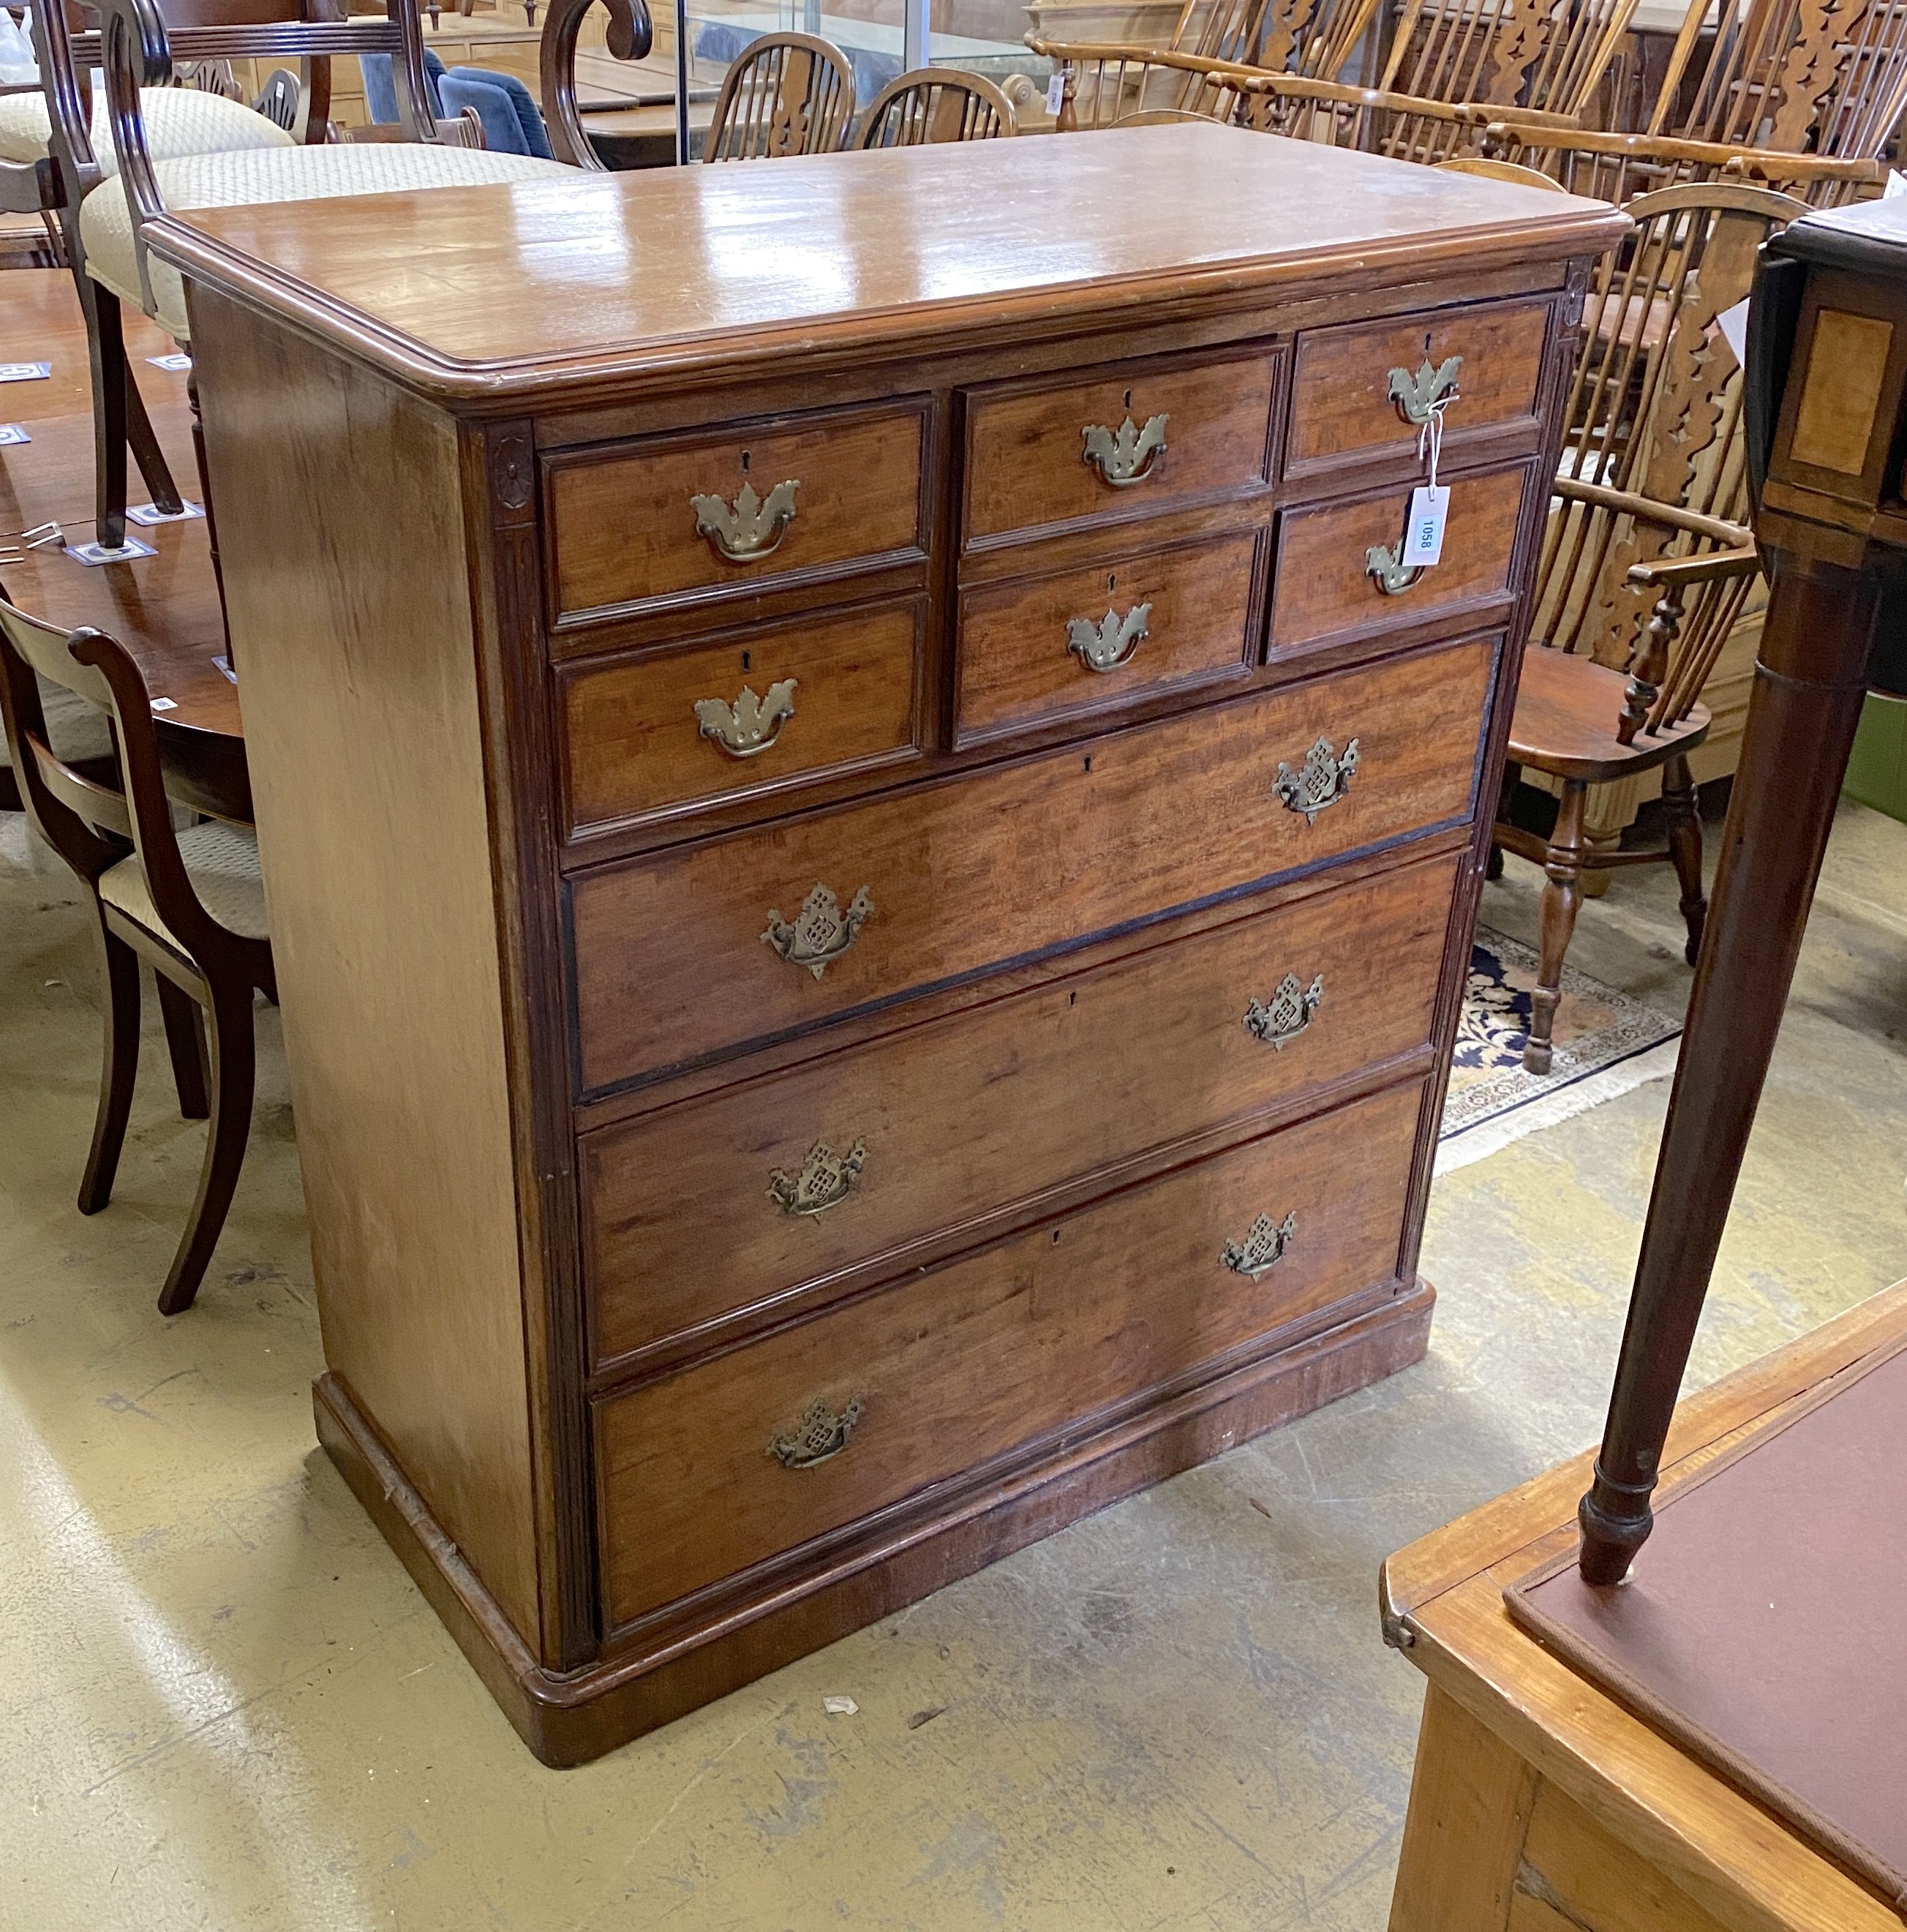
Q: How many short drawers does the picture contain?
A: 6